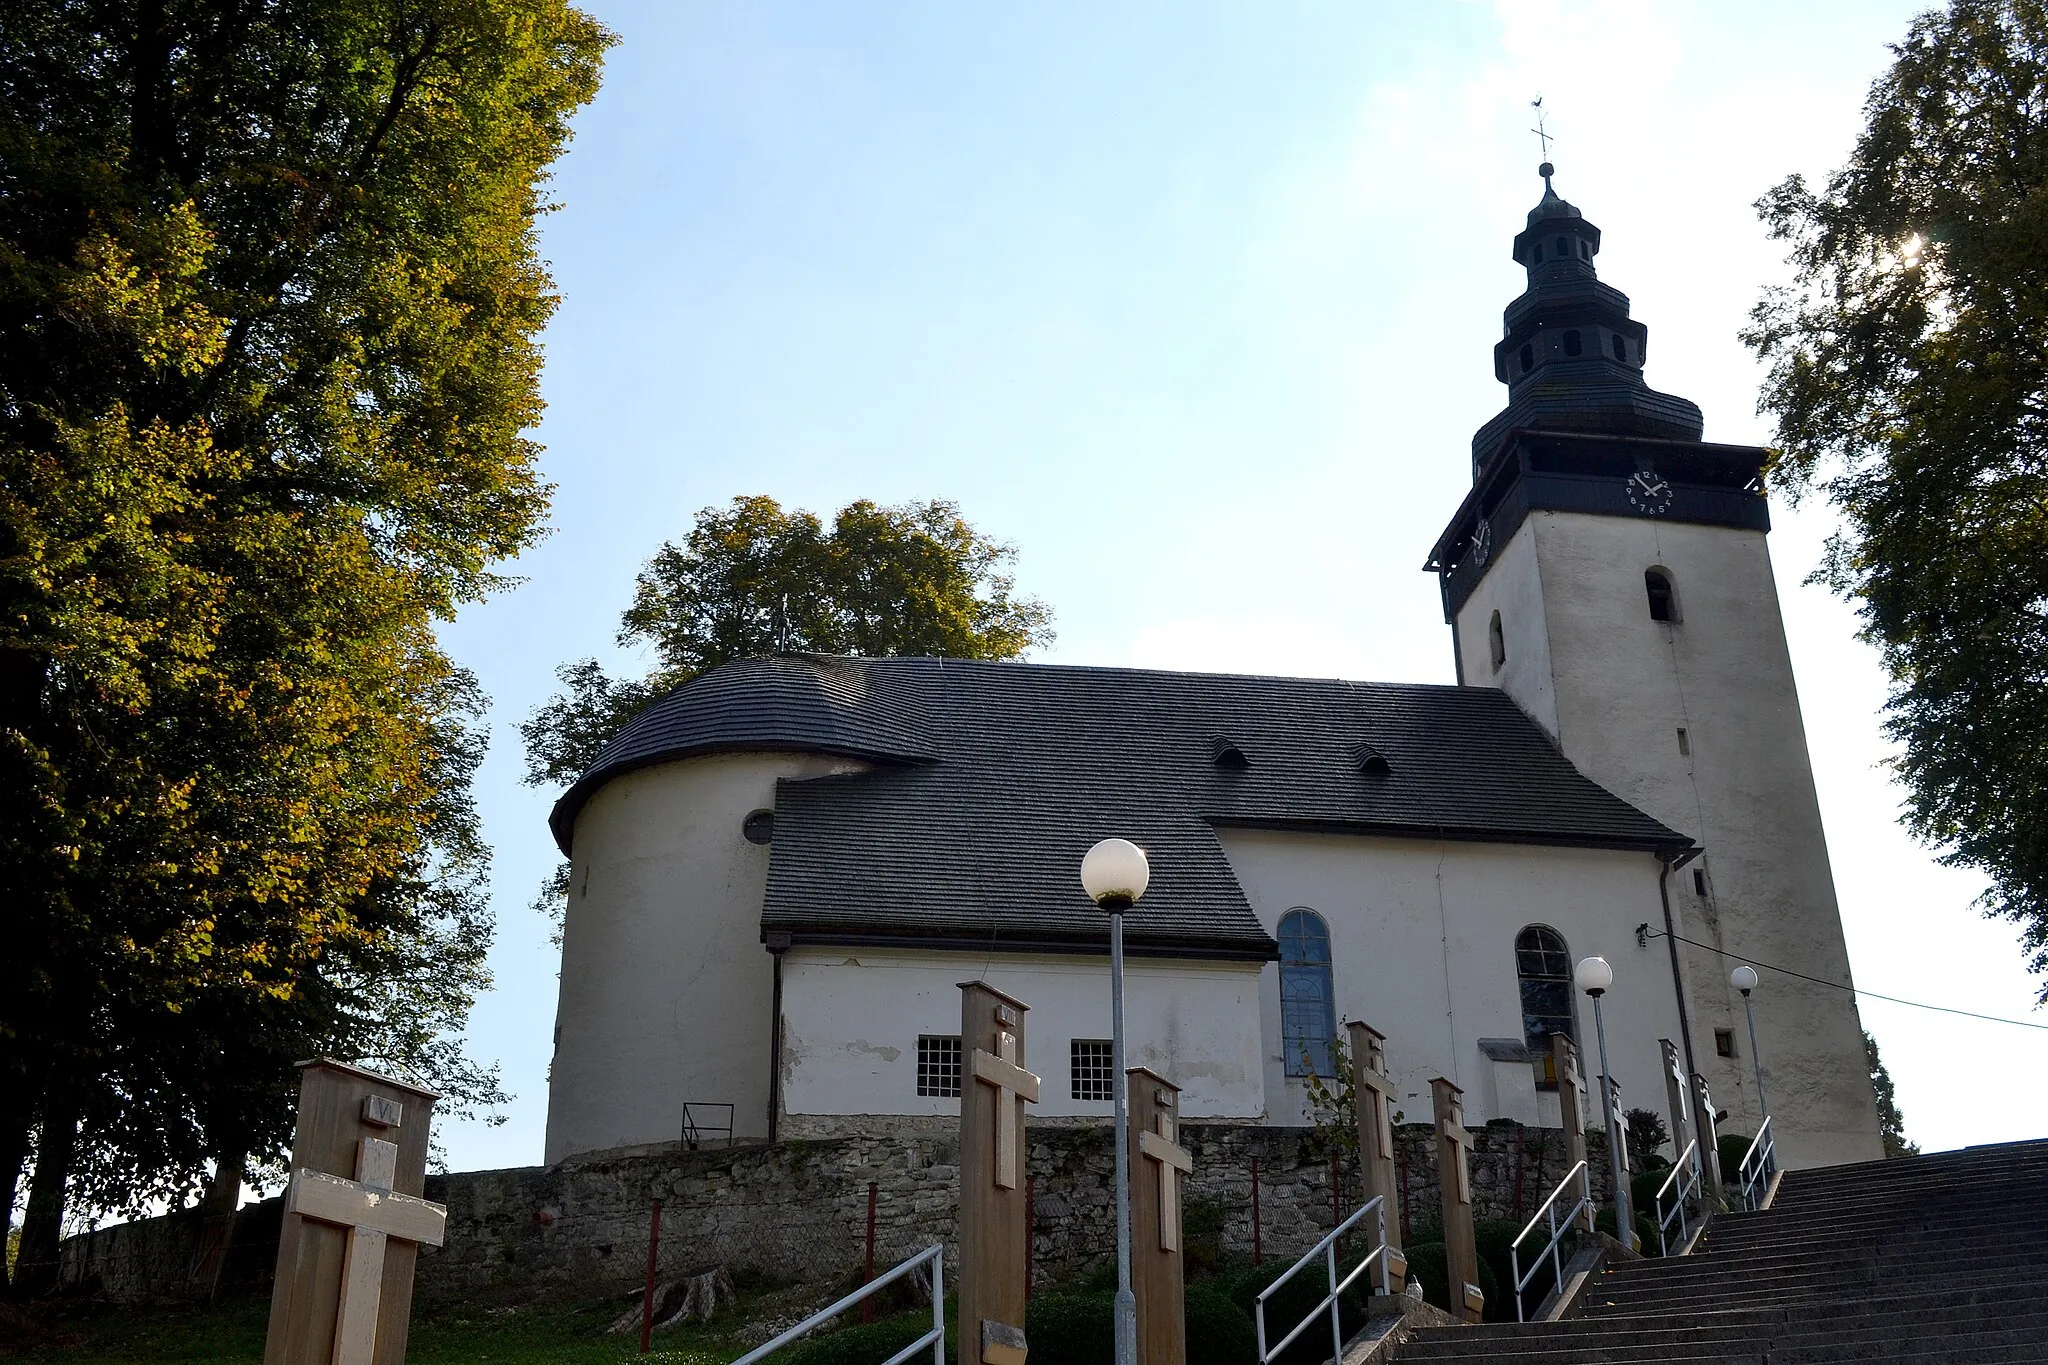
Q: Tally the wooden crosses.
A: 9